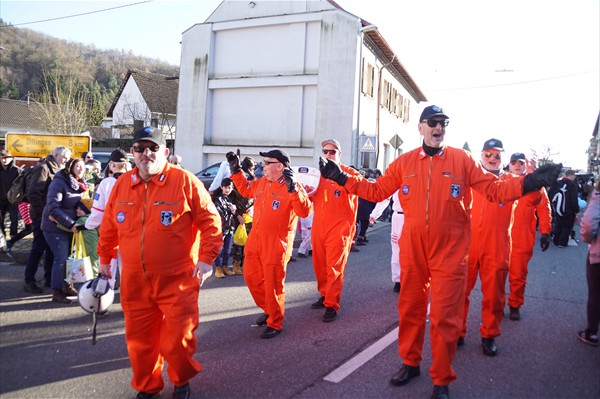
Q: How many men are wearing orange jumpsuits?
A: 6